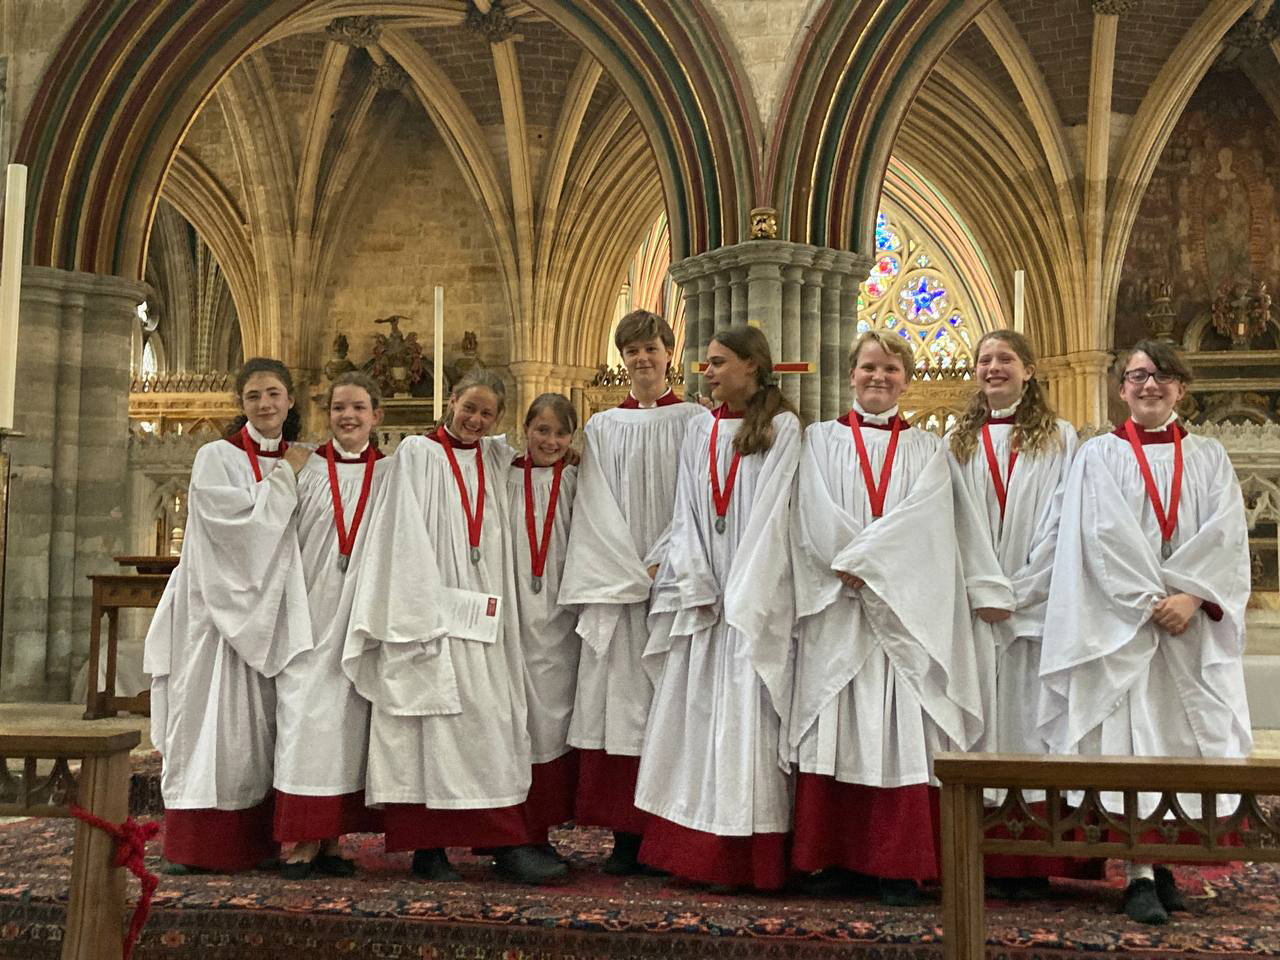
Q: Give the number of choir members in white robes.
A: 9